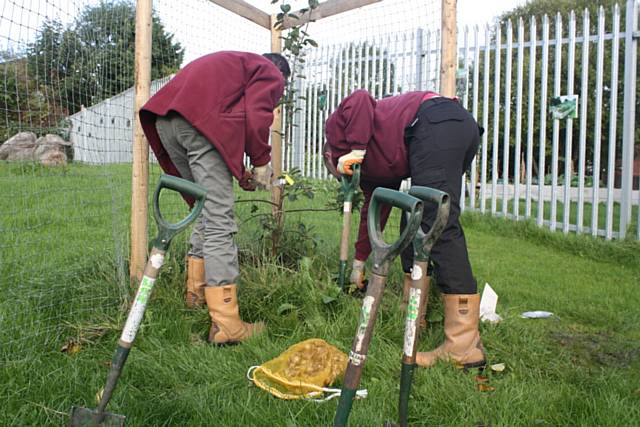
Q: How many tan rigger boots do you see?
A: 4